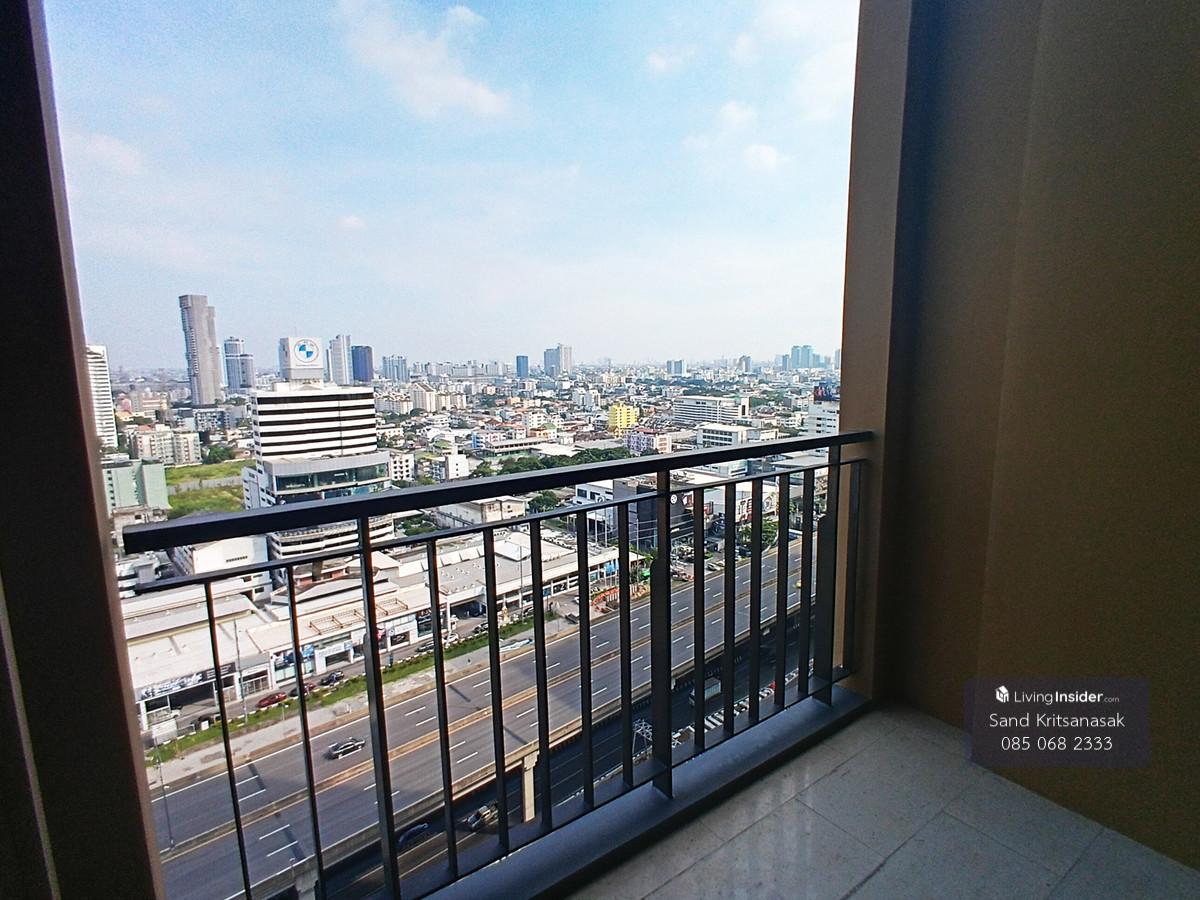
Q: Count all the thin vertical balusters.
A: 13